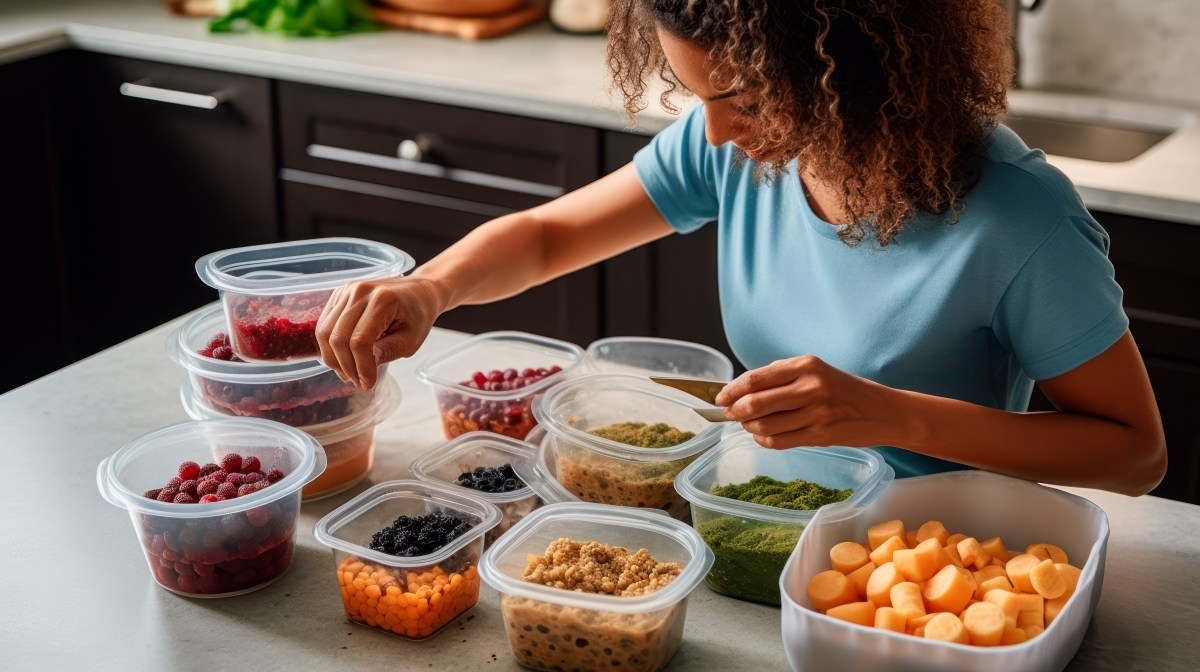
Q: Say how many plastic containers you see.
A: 12